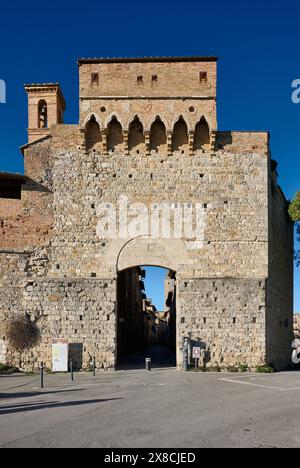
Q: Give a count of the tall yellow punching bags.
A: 0